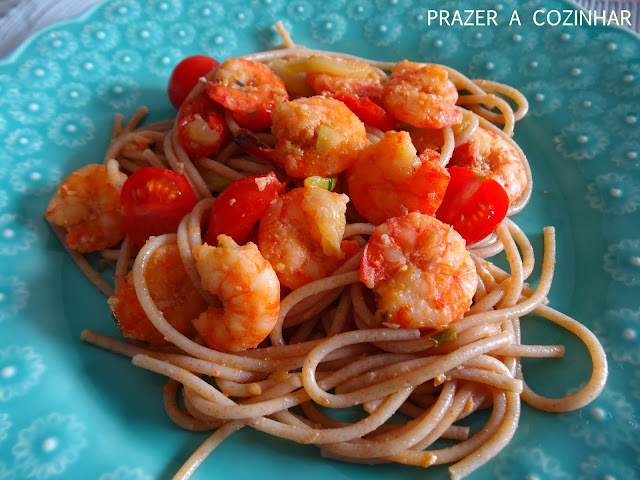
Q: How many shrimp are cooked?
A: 11